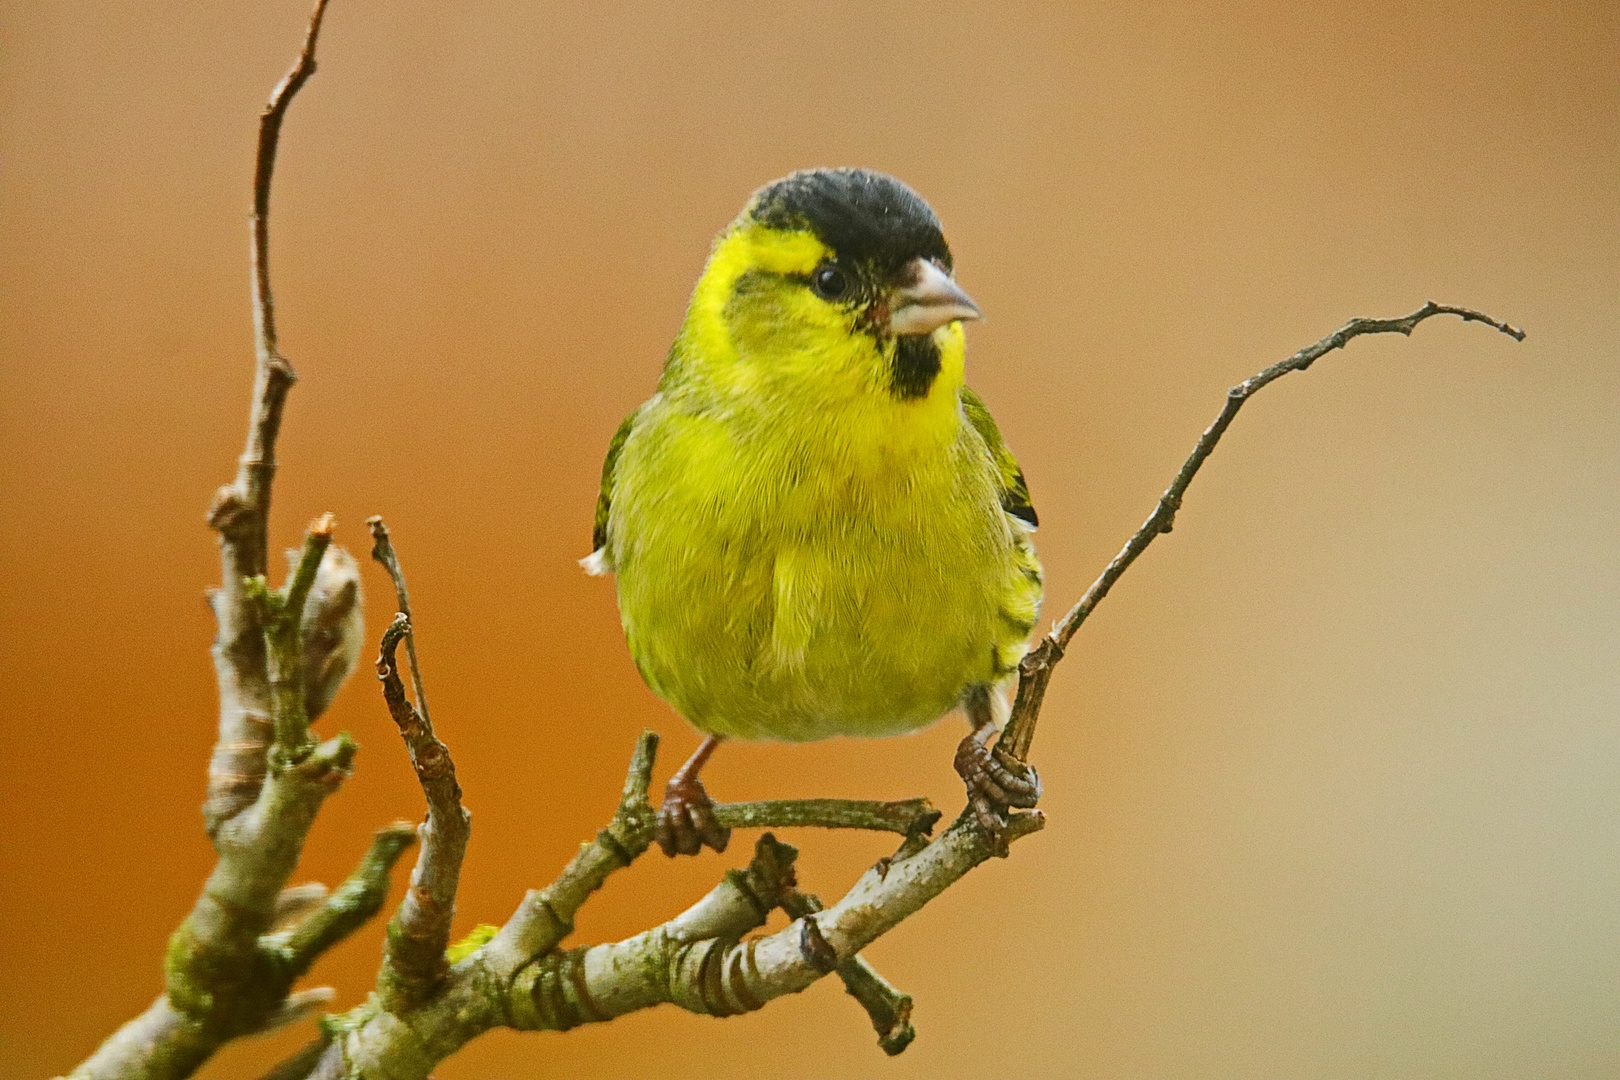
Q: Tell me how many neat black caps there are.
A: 1